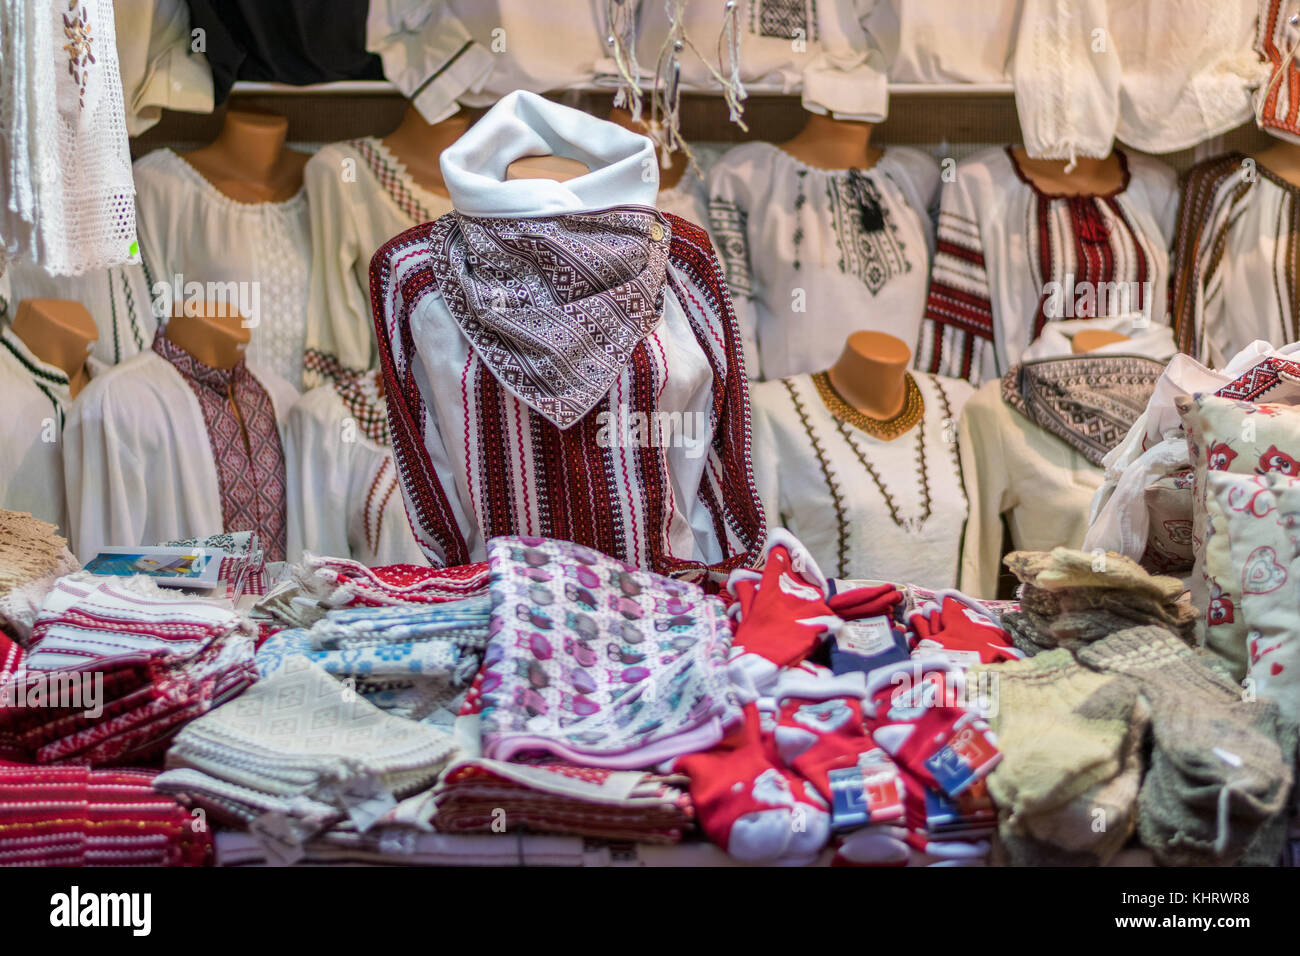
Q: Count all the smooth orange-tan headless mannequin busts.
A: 11